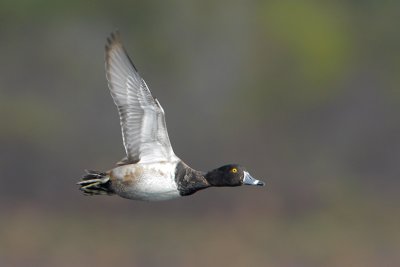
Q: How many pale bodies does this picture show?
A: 1